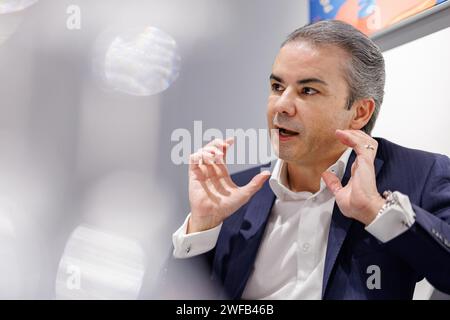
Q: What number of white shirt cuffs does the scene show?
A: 2